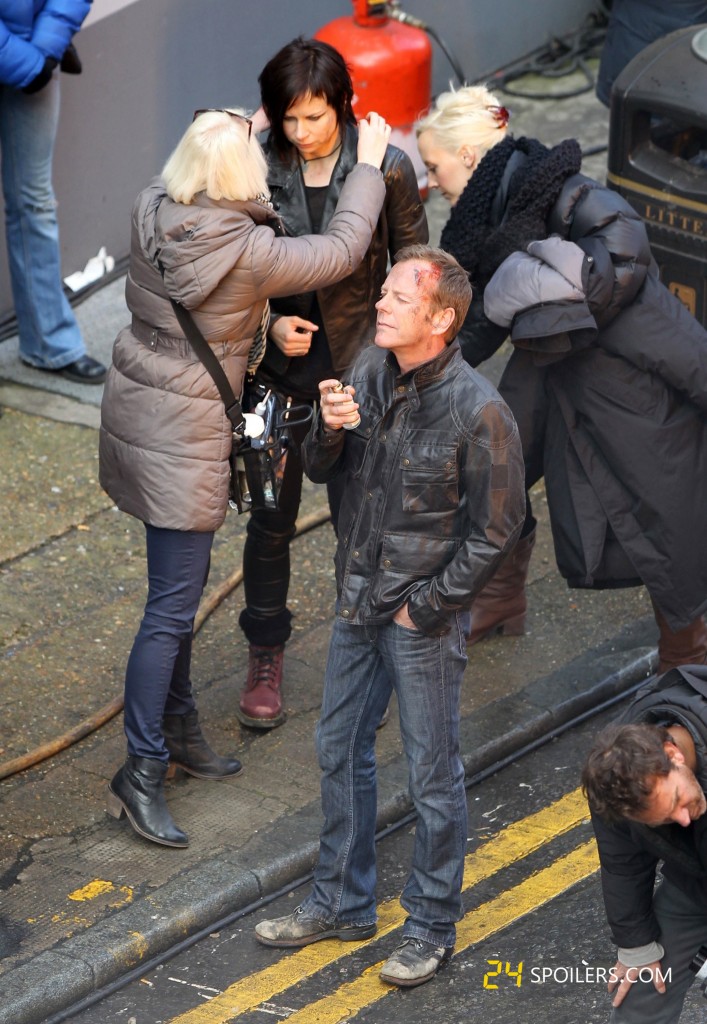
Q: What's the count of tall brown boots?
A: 2